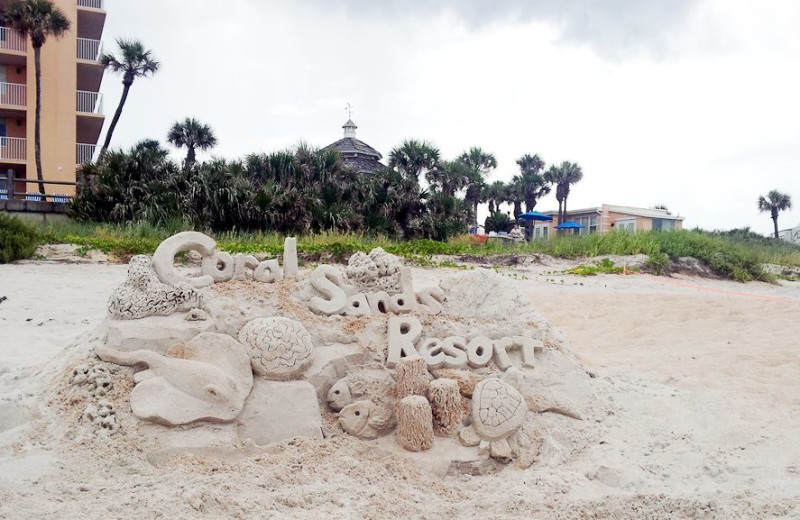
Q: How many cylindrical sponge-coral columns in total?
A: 3